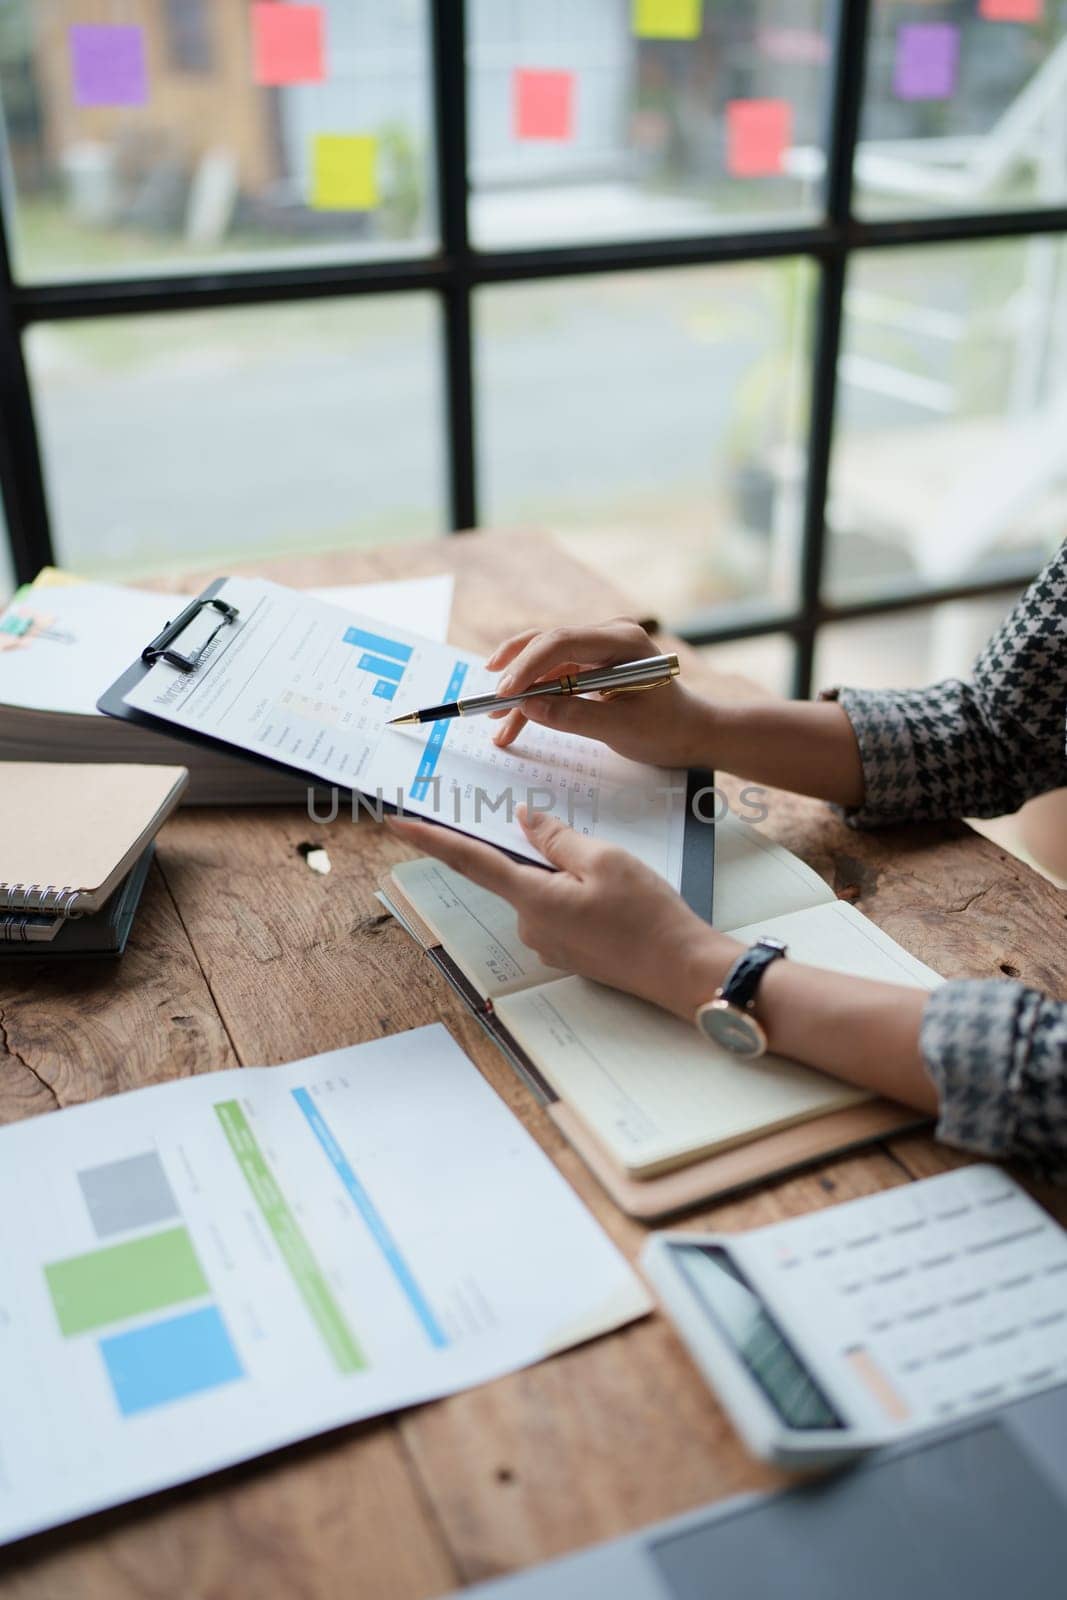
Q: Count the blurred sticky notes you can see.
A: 8